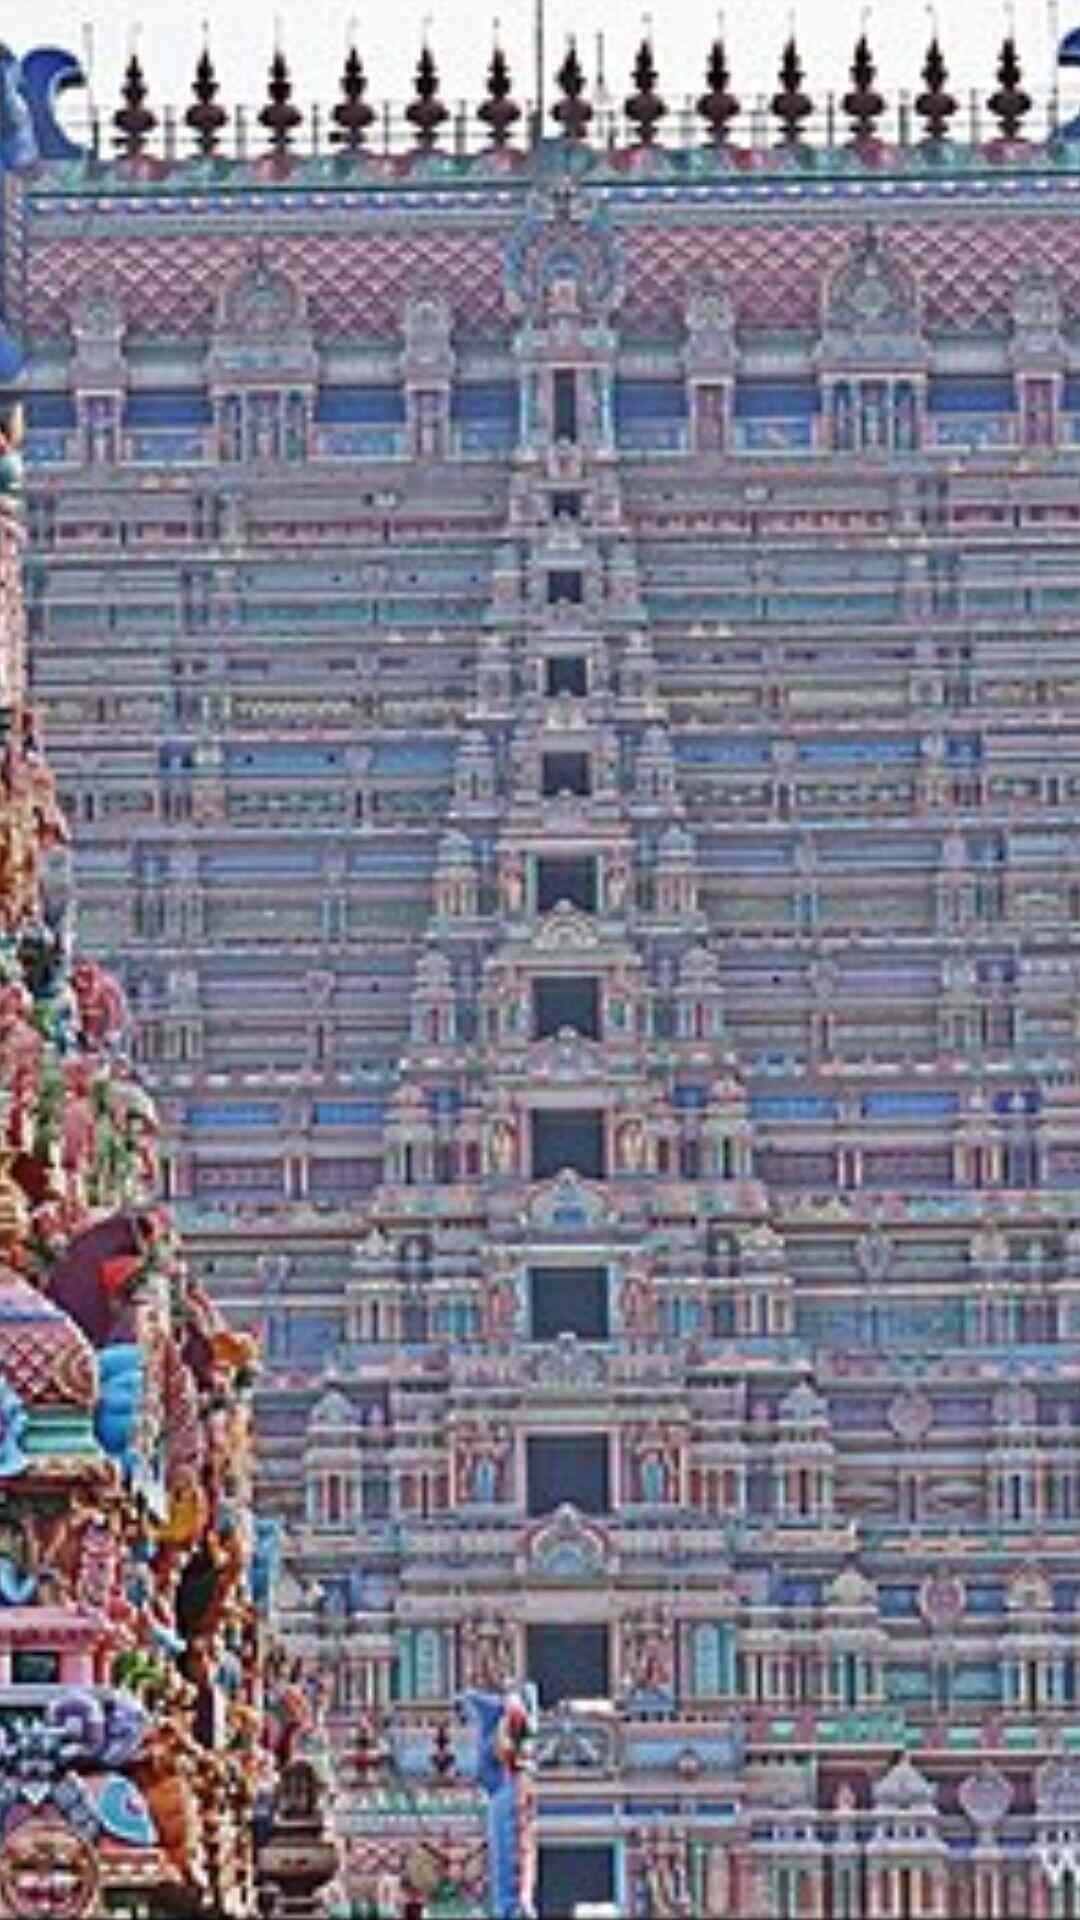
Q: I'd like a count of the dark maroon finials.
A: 13